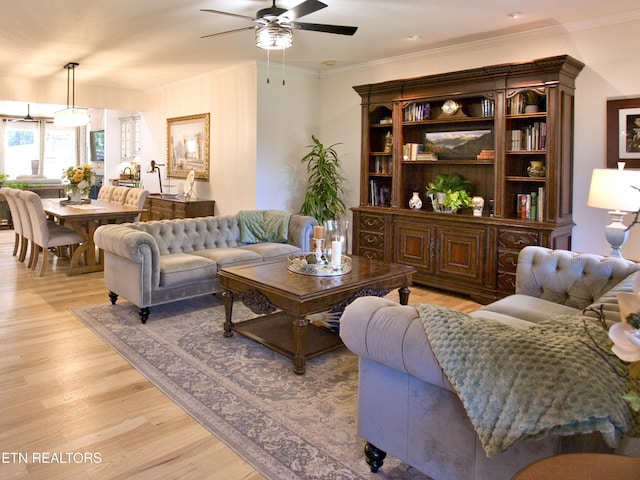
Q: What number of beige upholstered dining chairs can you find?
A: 6